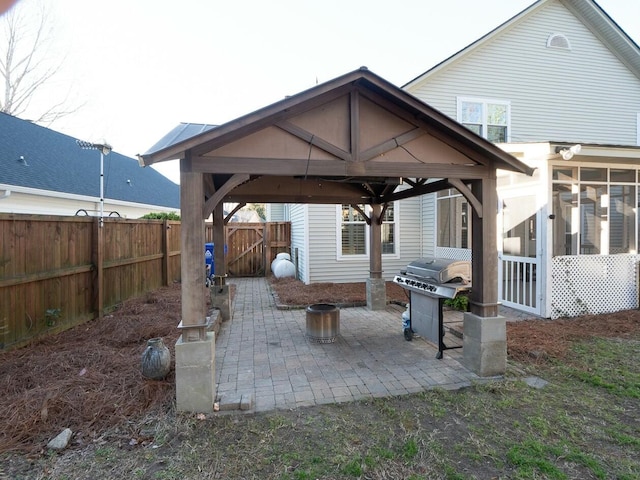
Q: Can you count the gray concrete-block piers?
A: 4